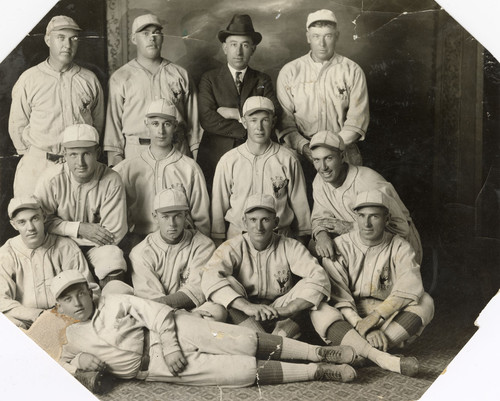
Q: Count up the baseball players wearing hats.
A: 12